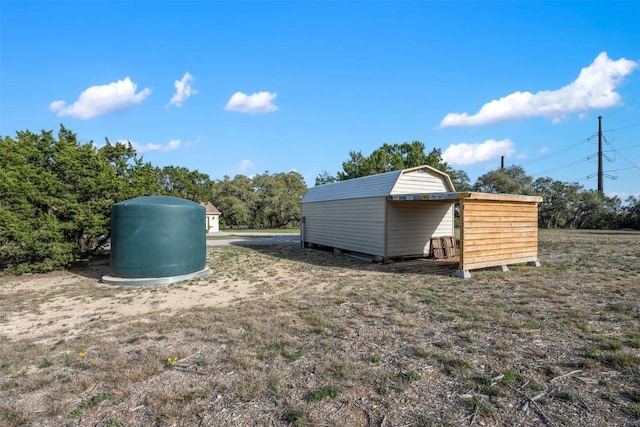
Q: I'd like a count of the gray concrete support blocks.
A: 3